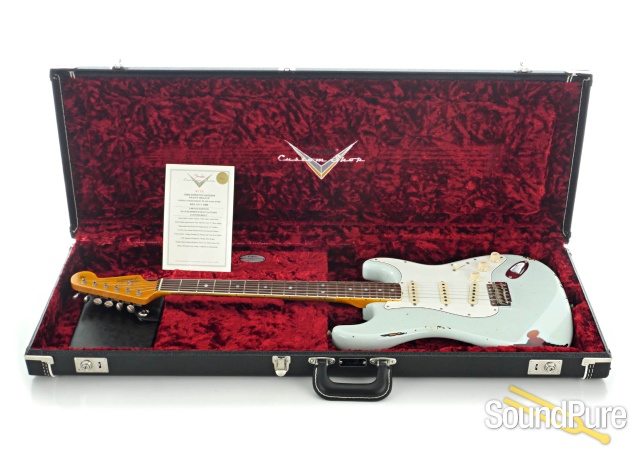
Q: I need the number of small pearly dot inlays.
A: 10